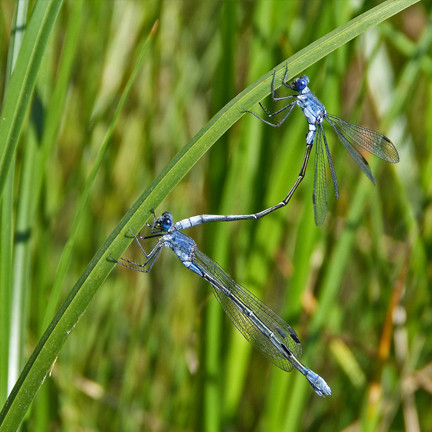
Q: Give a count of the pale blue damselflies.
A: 2